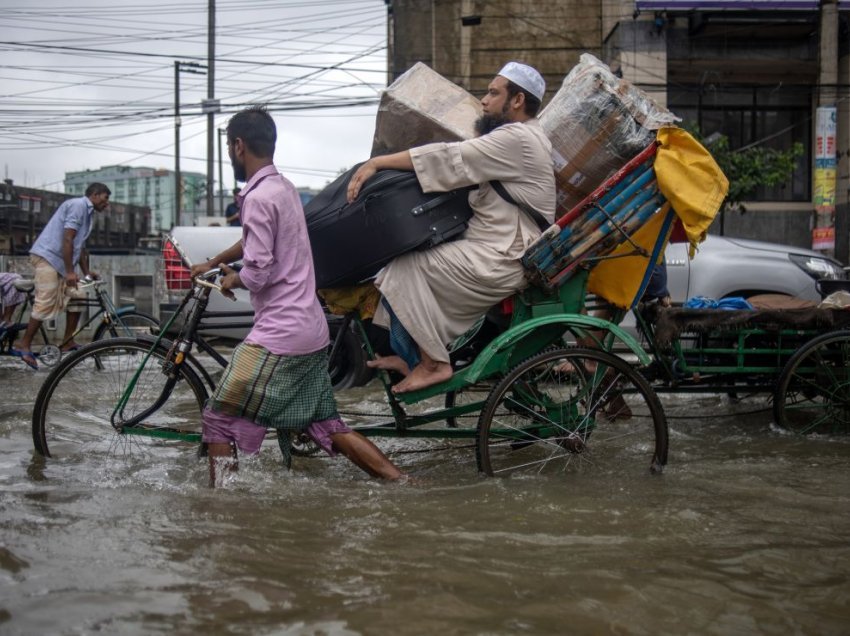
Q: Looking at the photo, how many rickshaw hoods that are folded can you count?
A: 1